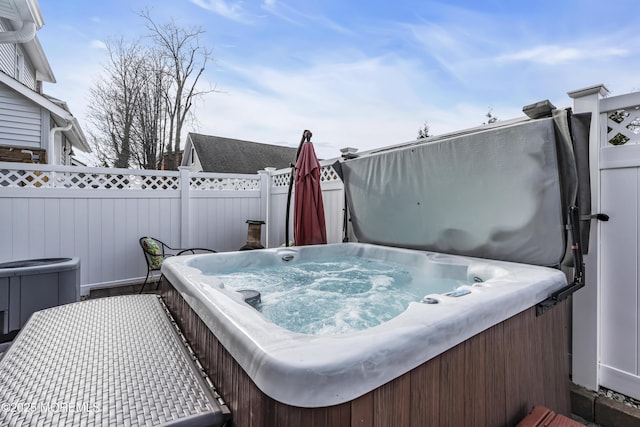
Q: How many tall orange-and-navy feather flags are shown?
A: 0